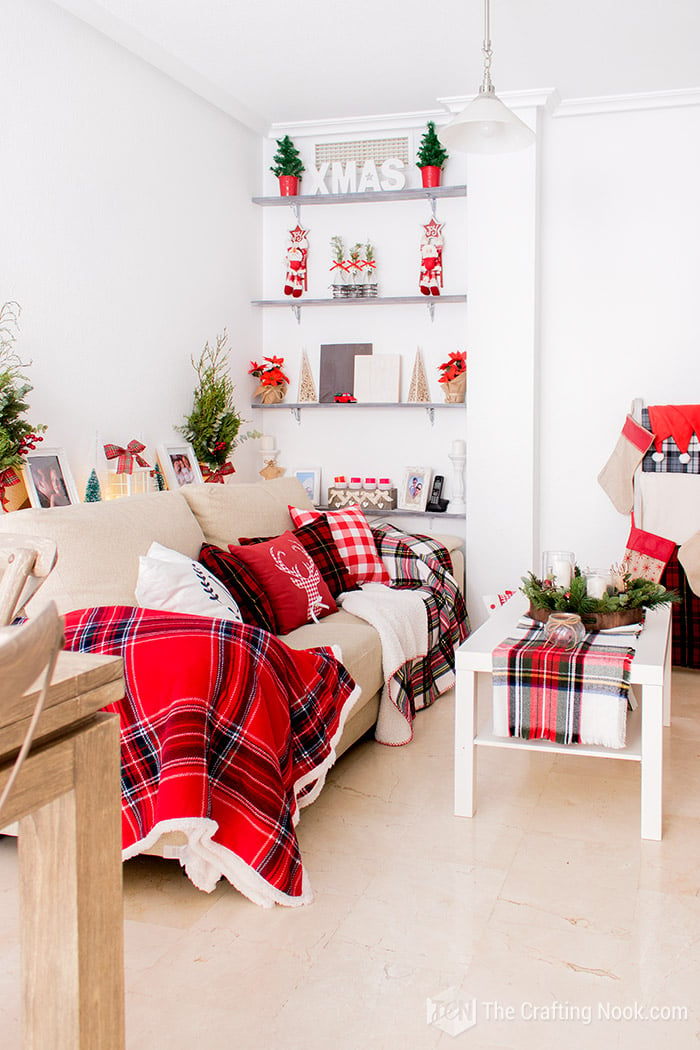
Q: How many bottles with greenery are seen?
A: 3